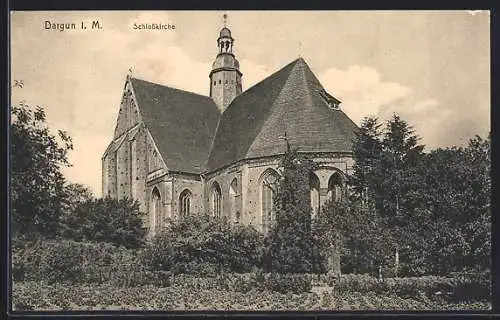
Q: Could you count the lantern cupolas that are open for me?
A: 1